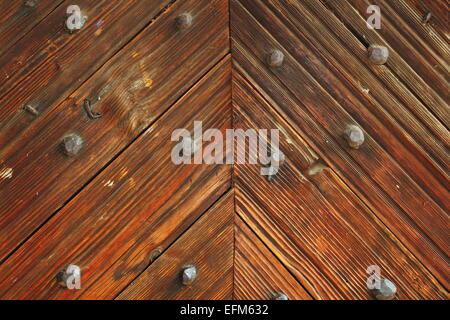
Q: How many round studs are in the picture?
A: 12